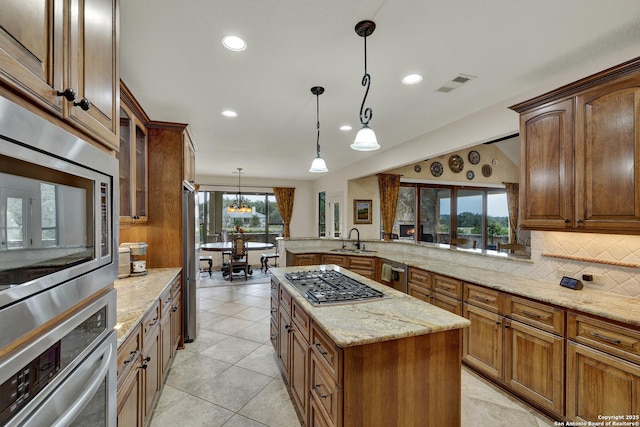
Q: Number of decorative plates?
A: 7